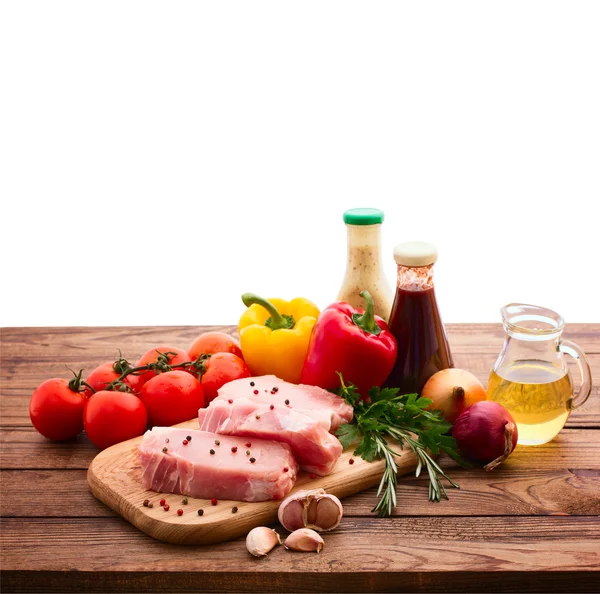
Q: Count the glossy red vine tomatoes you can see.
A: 7